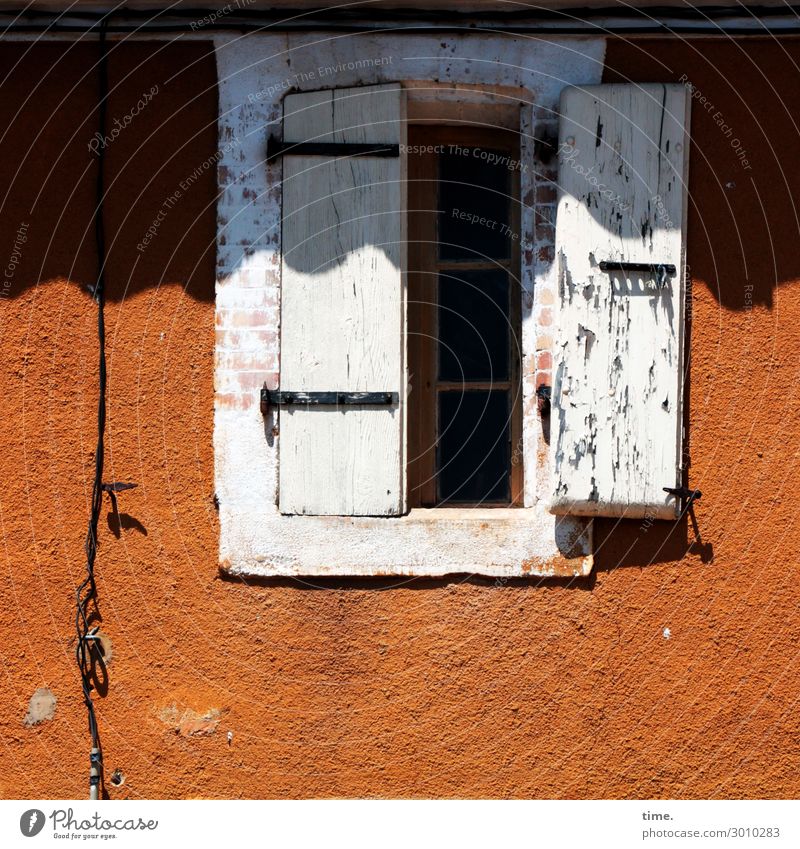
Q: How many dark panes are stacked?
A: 3